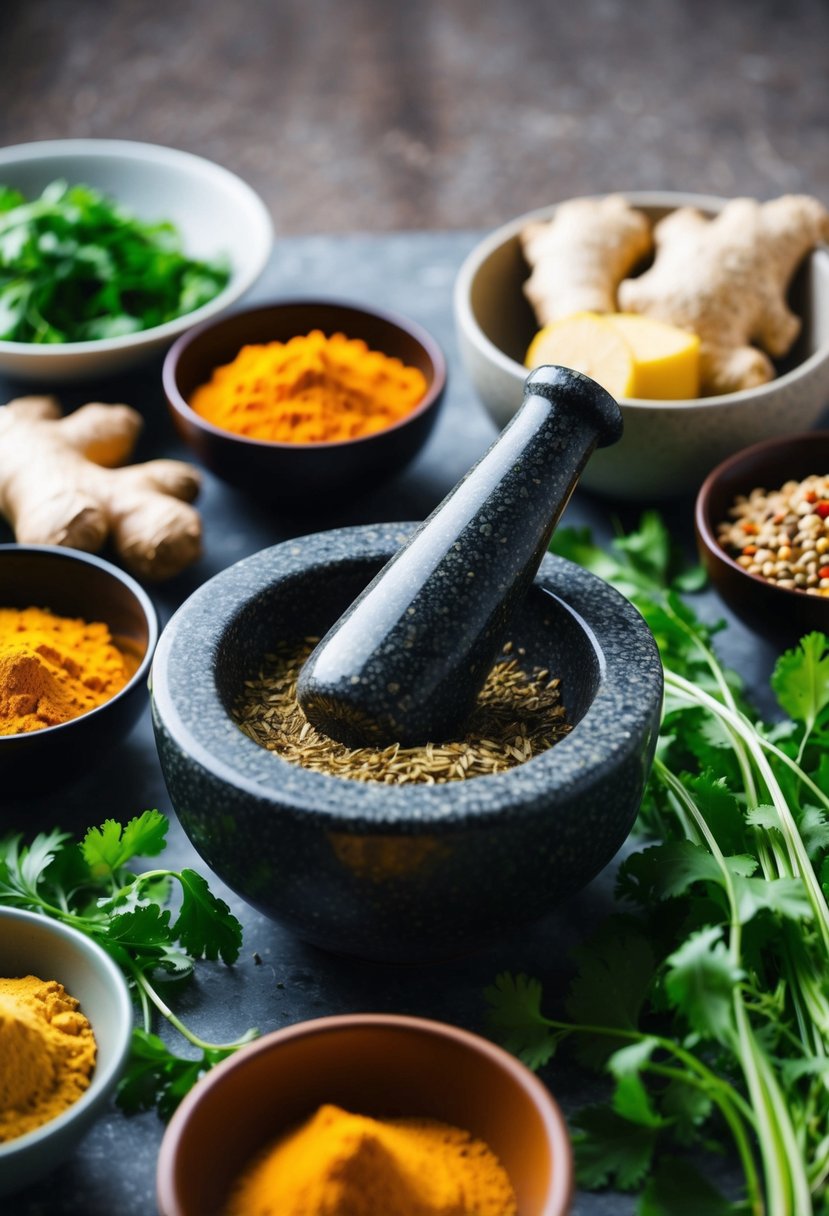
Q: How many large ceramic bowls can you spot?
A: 2